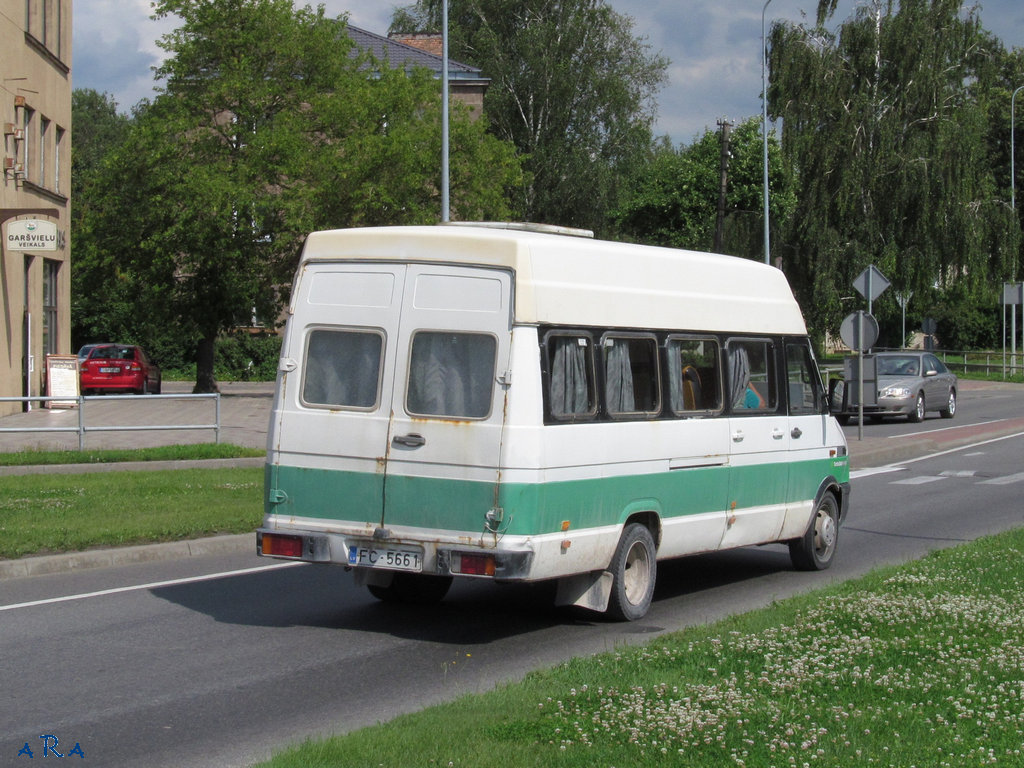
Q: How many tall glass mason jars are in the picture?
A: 0